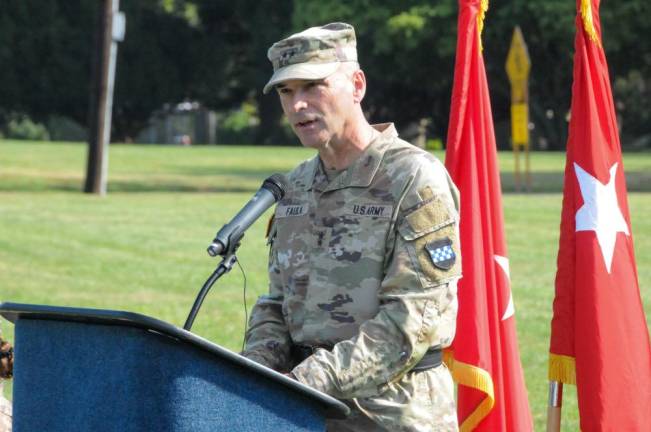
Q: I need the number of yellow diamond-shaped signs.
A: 1